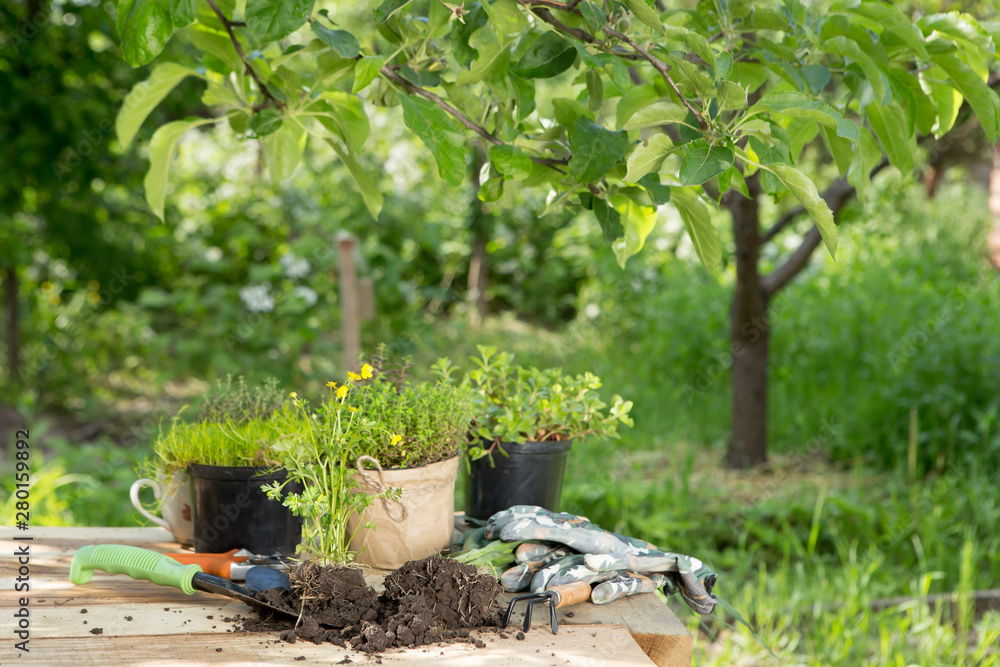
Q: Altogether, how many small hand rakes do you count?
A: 1